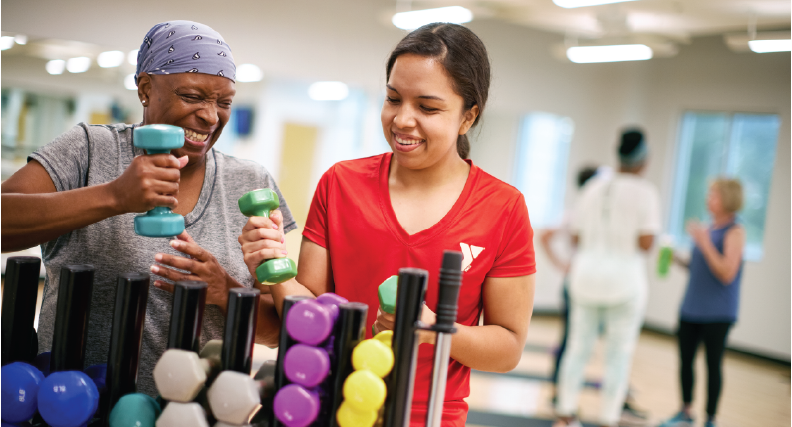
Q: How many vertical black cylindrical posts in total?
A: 8